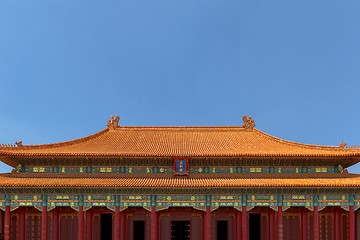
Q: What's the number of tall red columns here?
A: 10